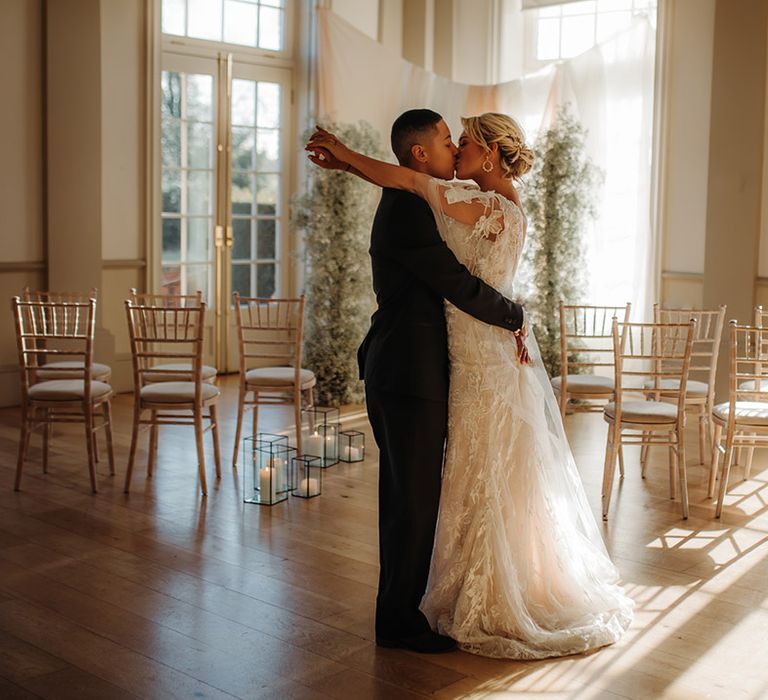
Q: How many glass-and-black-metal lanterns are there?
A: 6